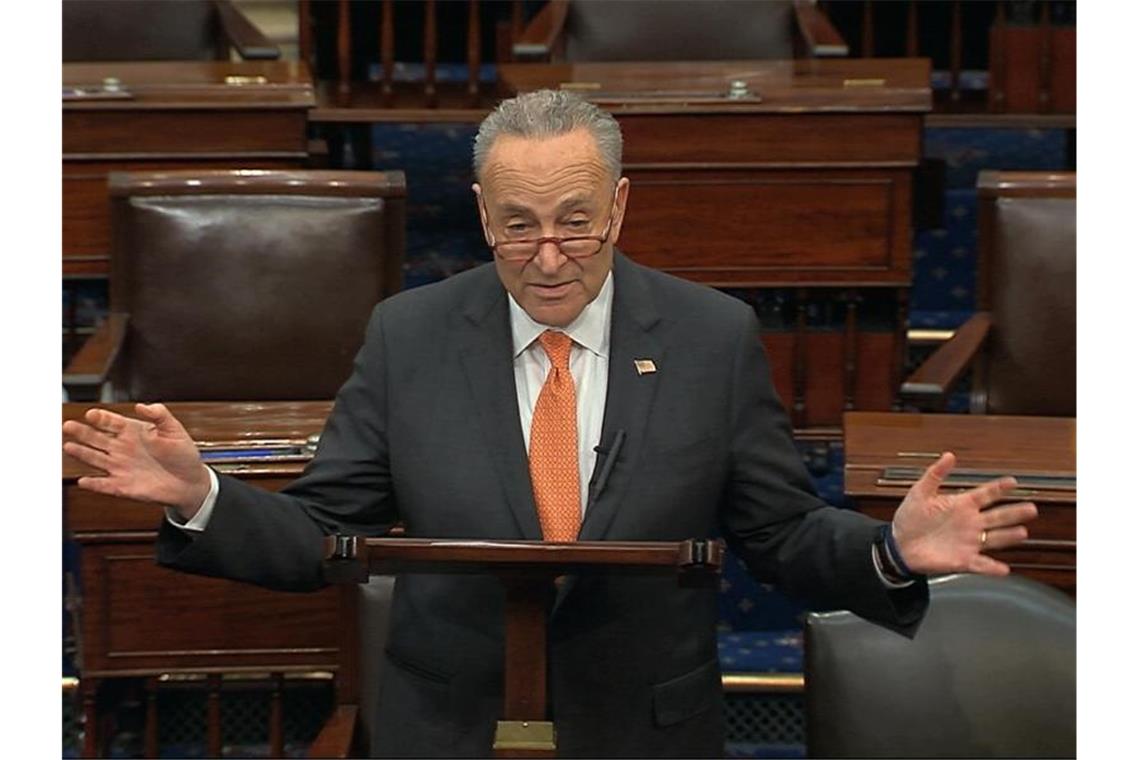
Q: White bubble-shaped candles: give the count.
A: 0